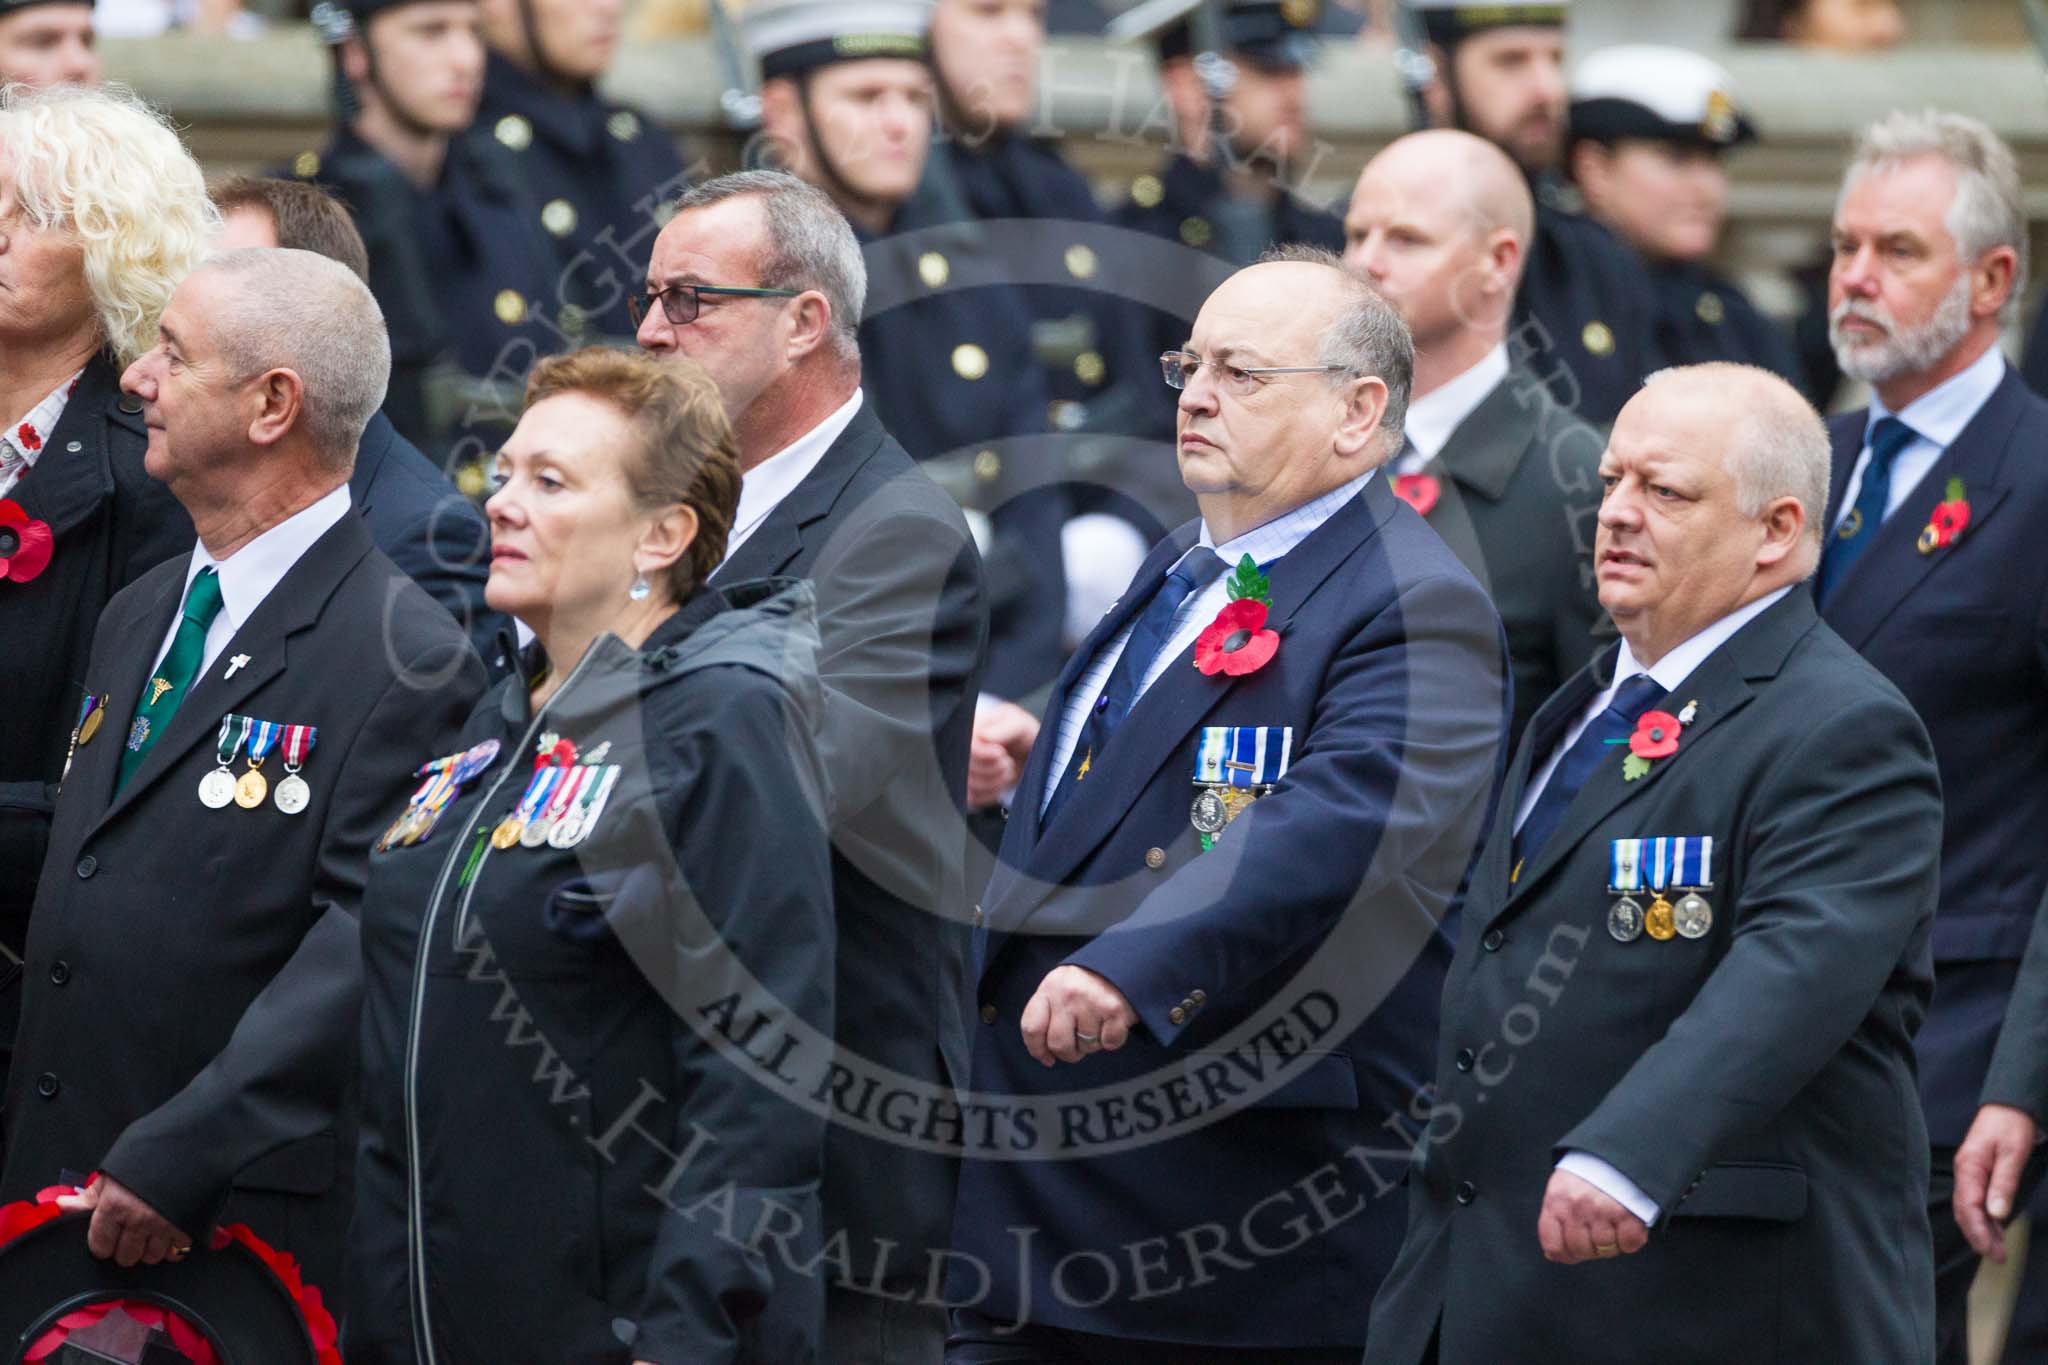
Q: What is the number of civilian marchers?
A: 9